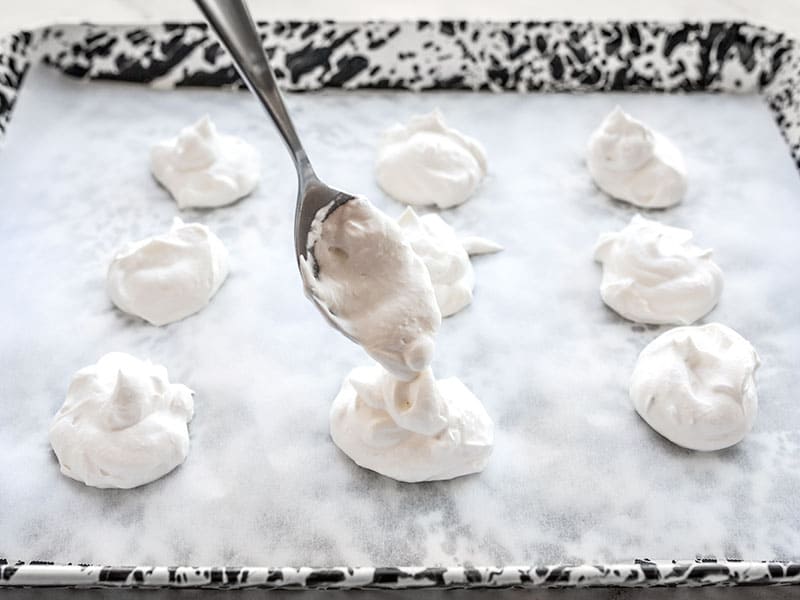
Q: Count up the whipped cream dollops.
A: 9